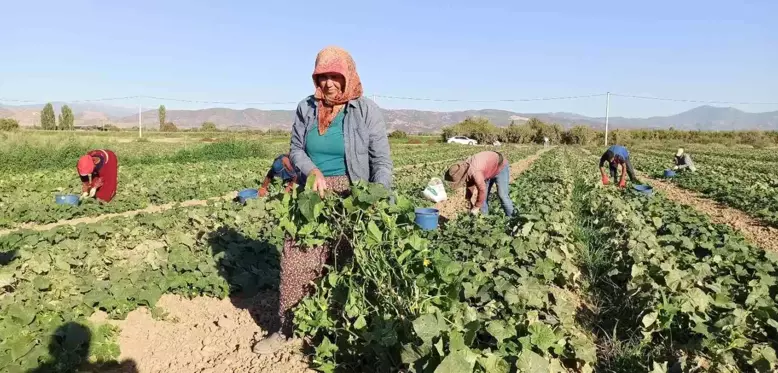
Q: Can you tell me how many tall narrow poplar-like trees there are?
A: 3